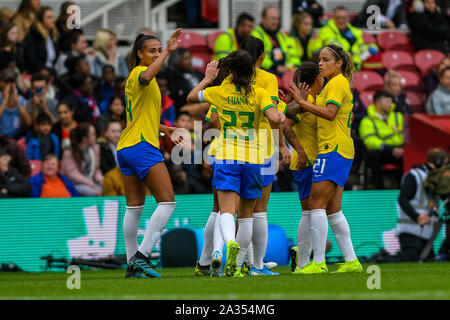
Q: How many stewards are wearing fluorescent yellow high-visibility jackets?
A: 5